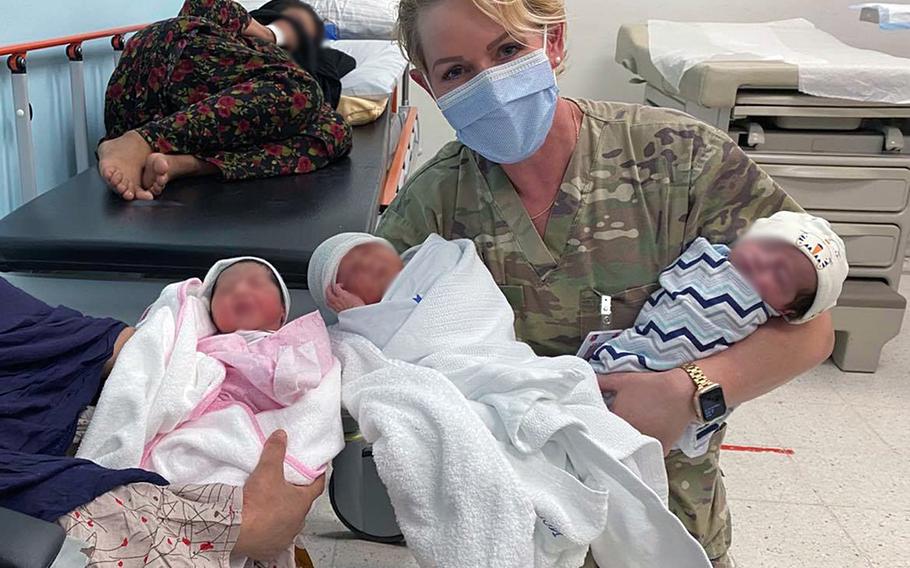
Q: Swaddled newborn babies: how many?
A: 3